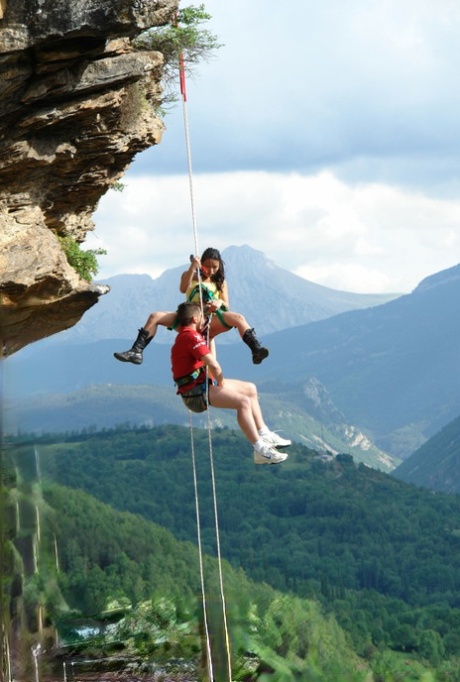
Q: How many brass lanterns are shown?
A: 0